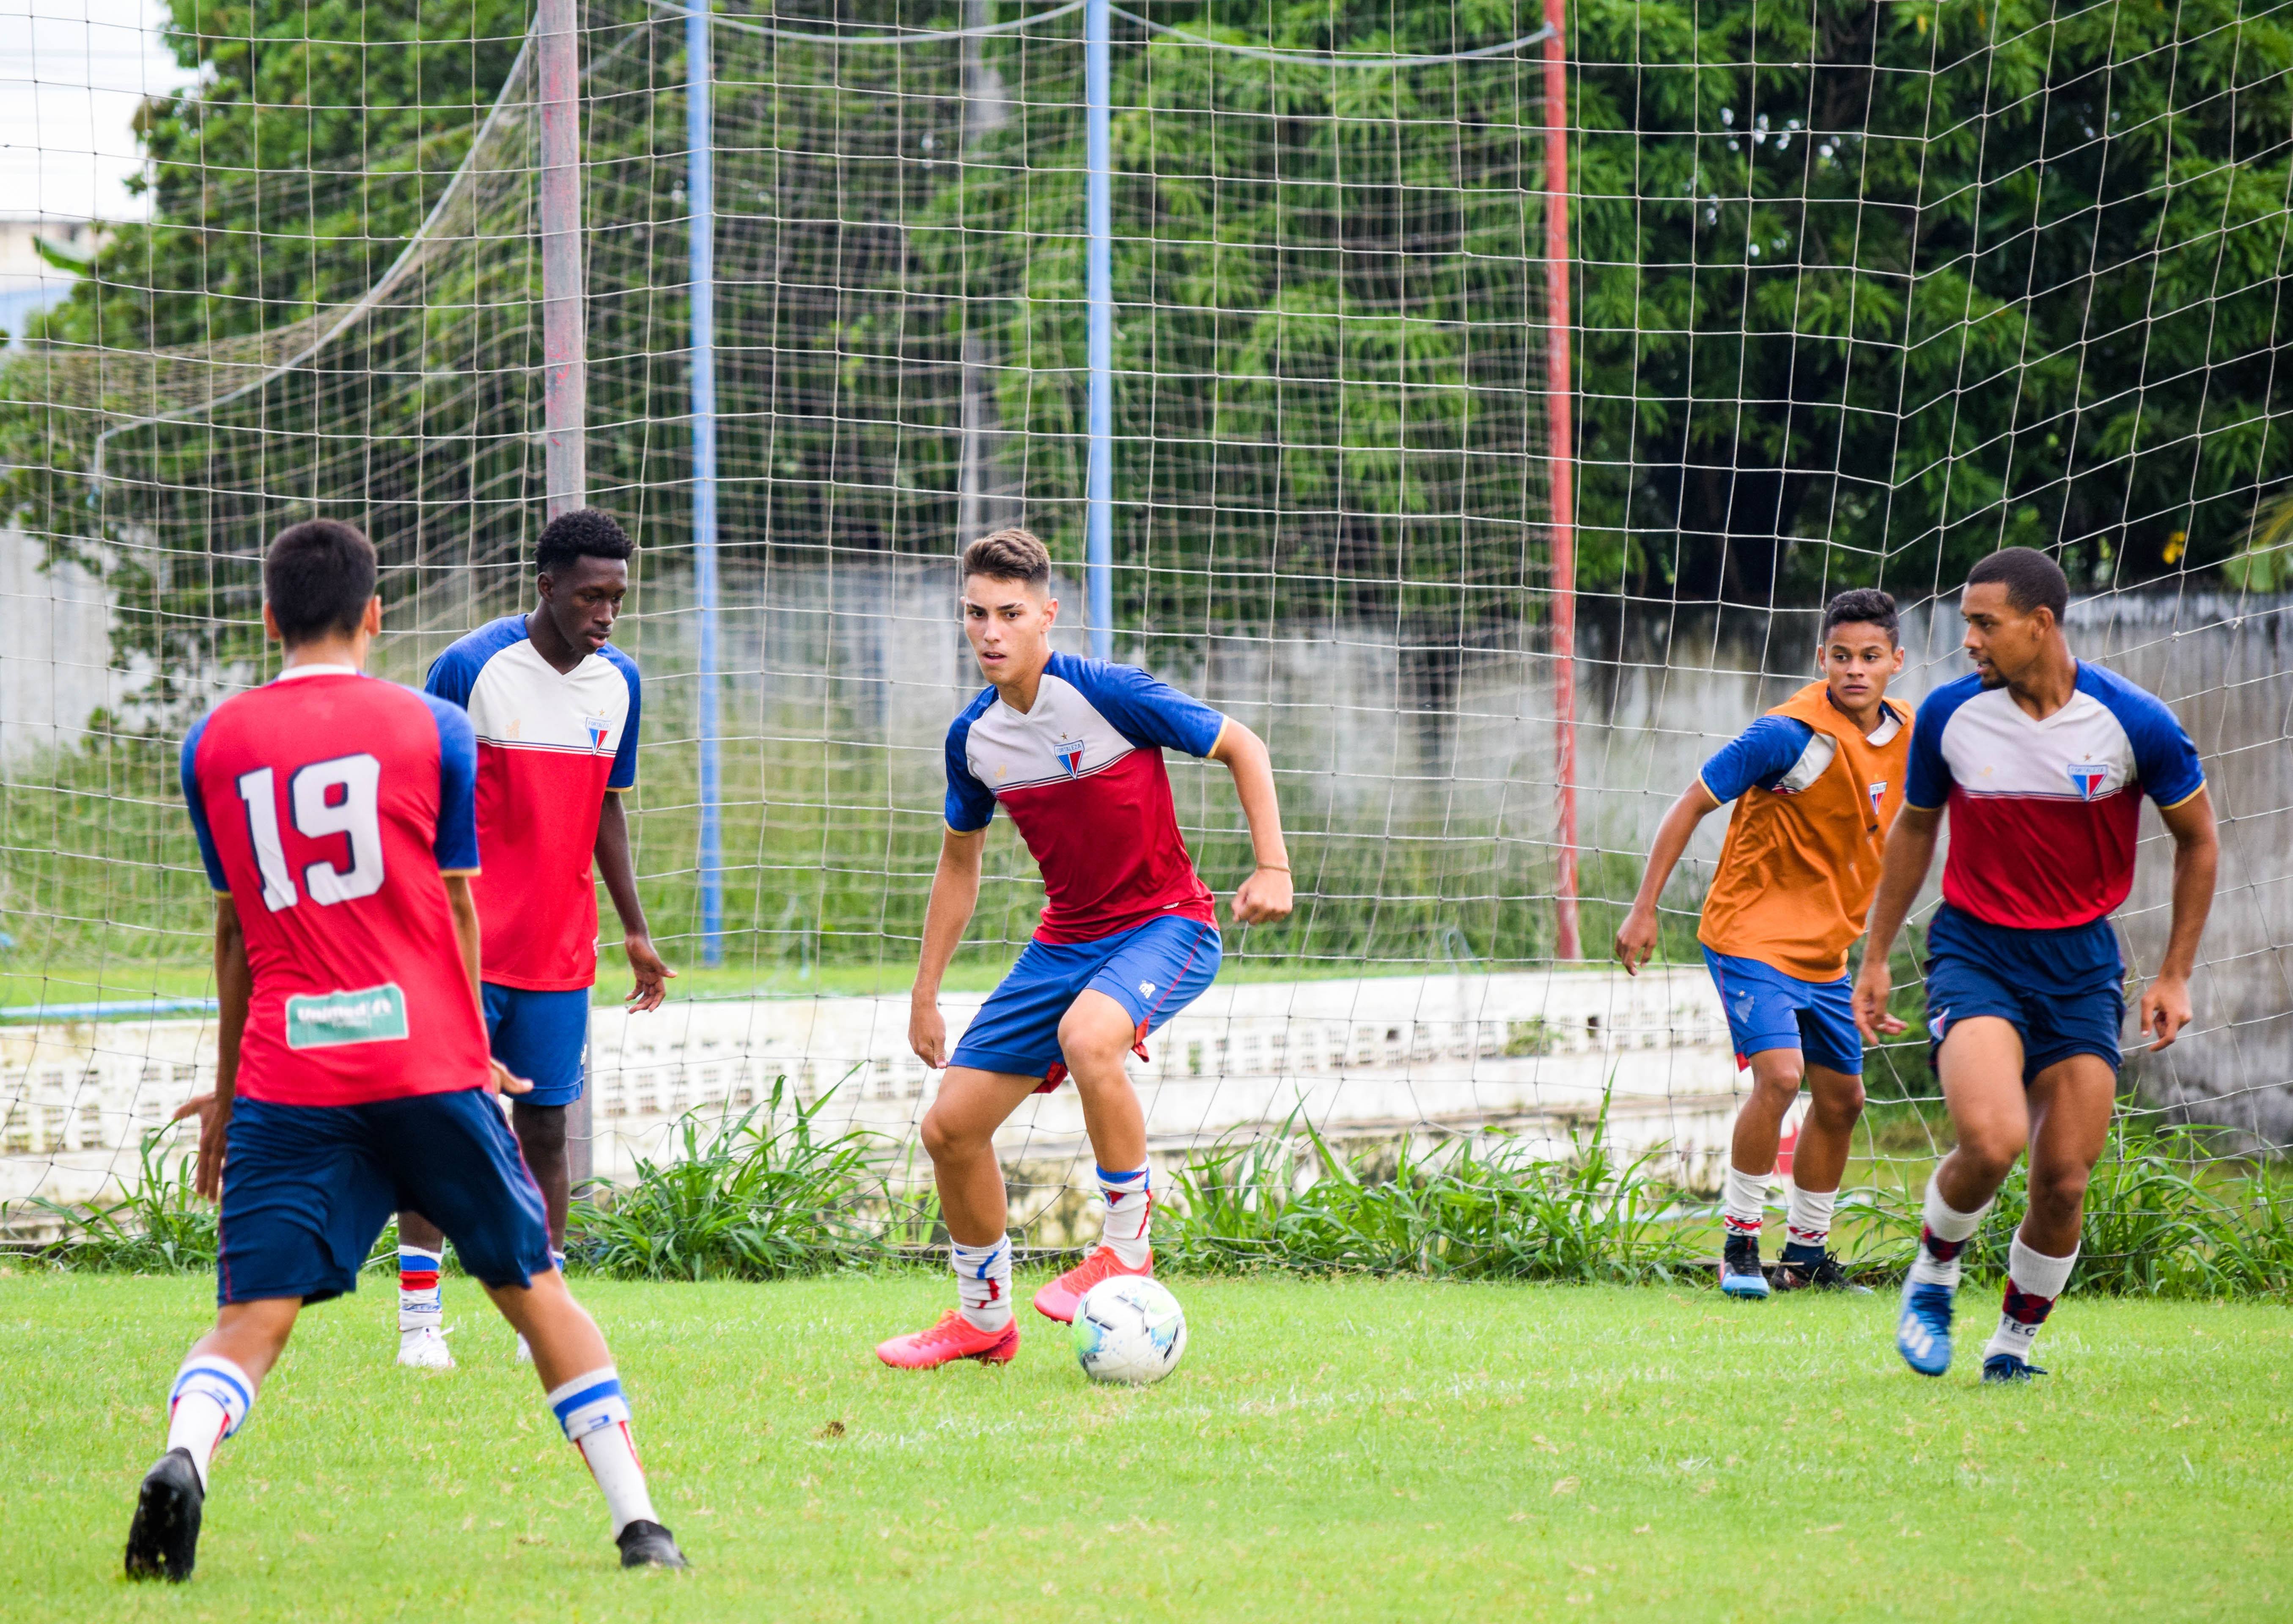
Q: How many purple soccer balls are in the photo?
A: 0